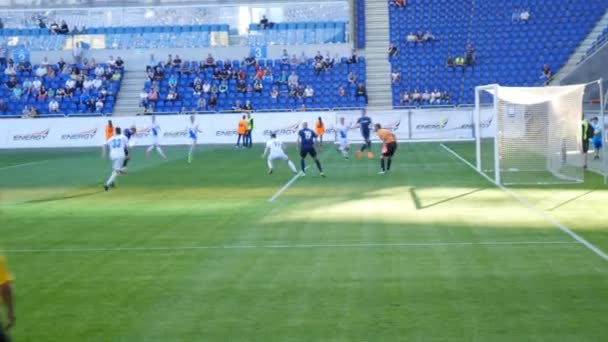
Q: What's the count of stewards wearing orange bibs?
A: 3